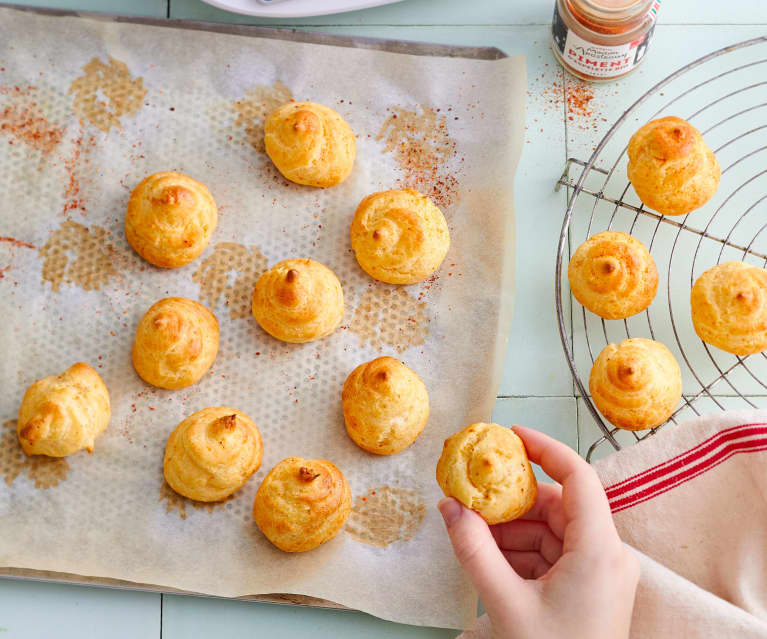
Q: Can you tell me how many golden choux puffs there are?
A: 14